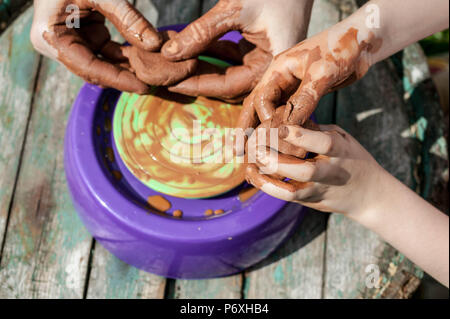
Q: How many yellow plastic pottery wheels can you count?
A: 0